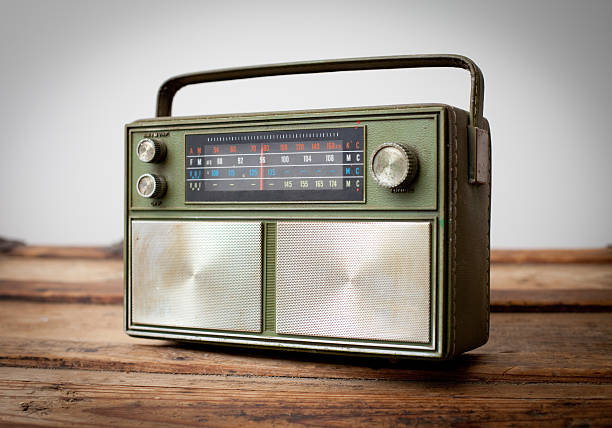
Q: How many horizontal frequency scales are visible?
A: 4